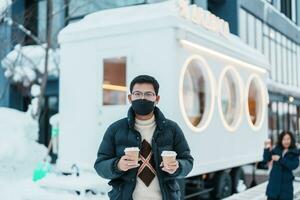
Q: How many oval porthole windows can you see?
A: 3